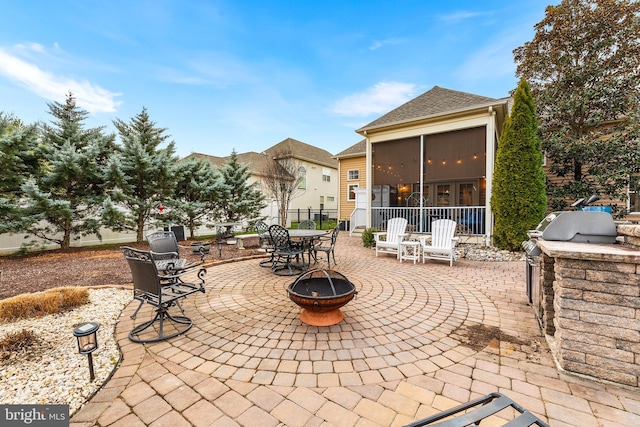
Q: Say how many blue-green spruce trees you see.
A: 5